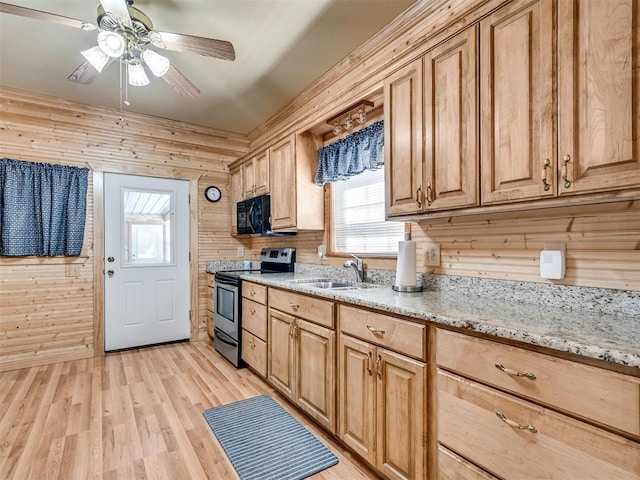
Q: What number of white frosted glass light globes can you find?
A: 4